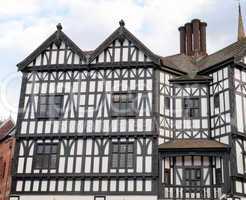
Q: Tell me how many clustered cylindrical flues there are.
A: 4